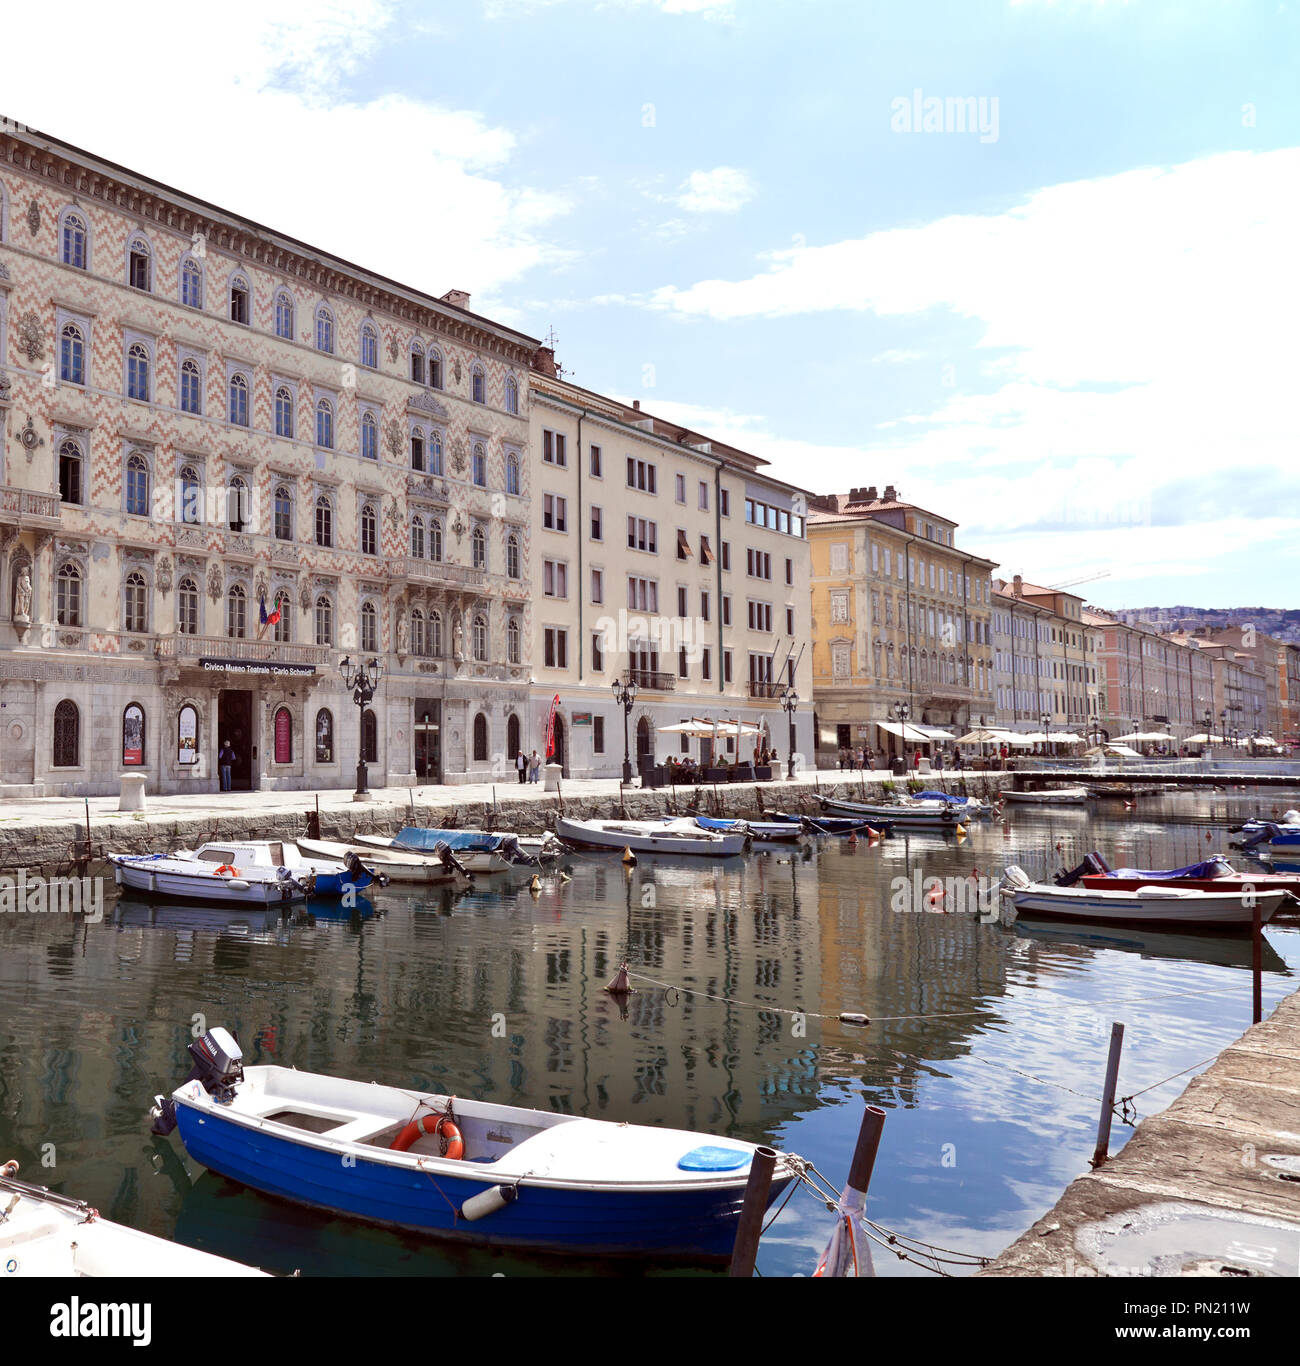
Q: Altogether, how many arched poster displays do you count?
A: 4